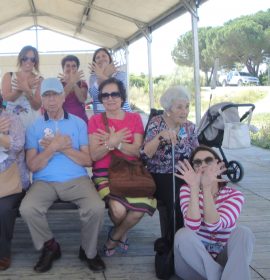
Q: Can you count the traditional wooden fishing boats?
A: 0